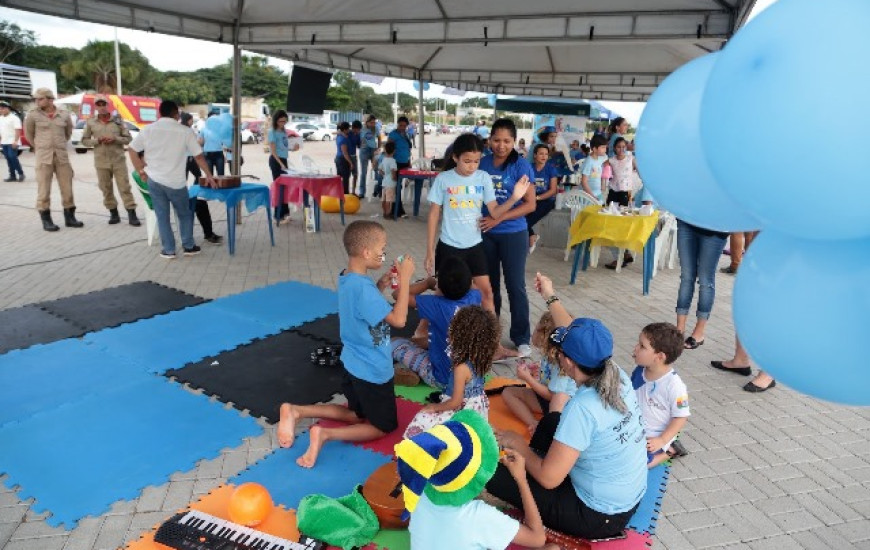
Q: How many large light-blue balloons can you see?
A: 3